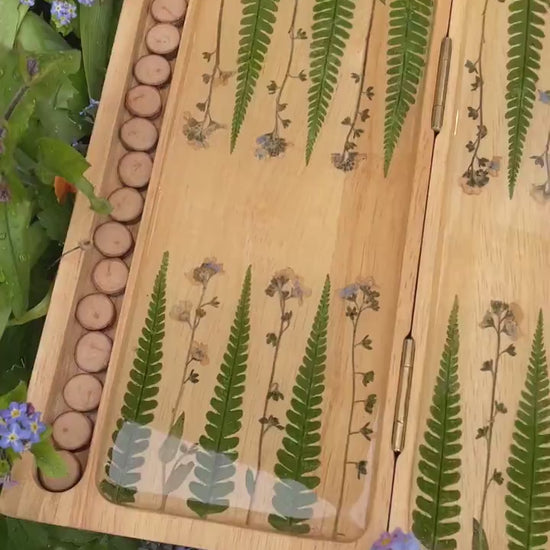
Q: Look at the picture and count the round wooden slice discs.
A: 14